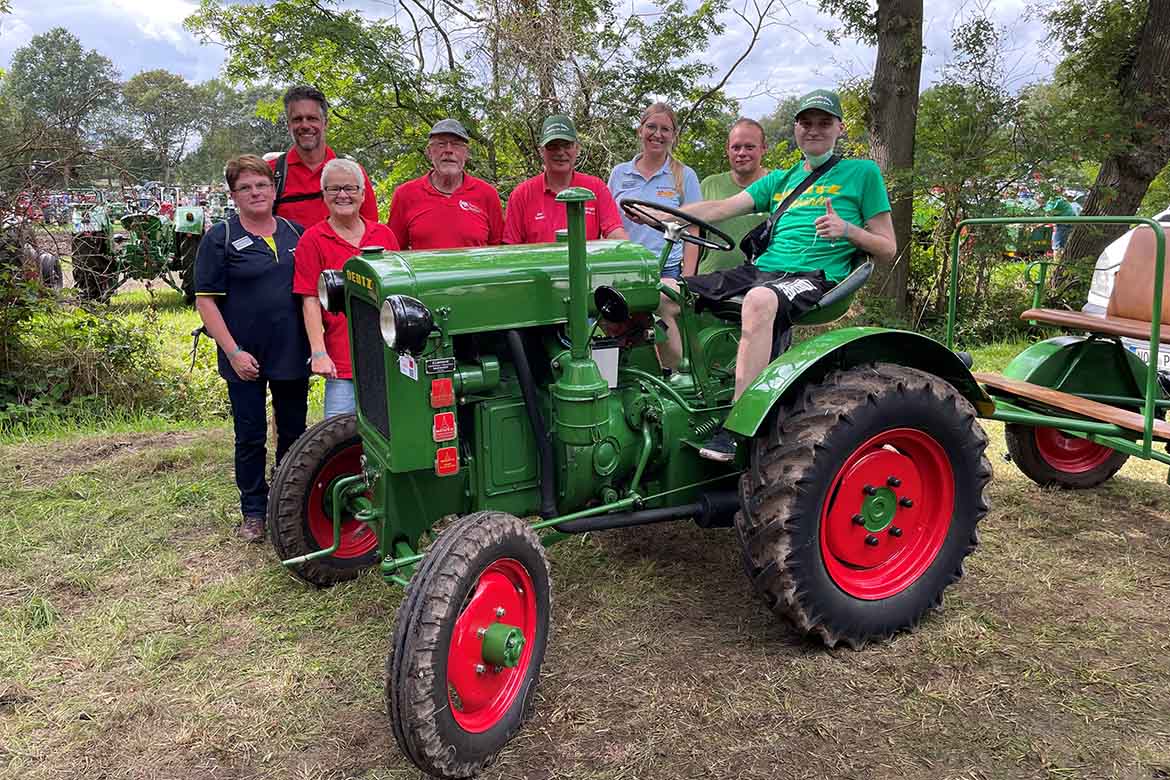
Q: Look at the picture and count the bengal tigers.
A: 0